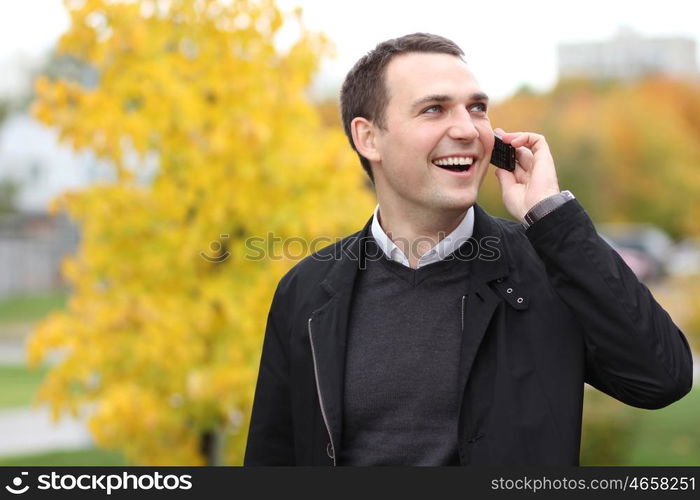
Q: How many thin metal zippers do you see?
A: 2